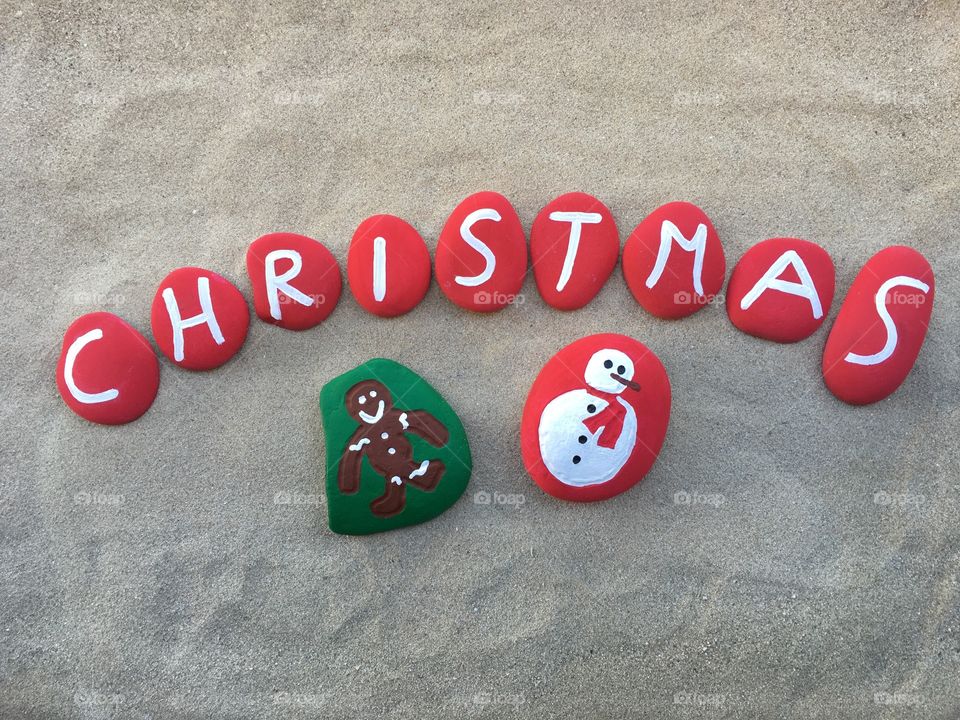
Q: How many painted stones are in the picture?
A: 11